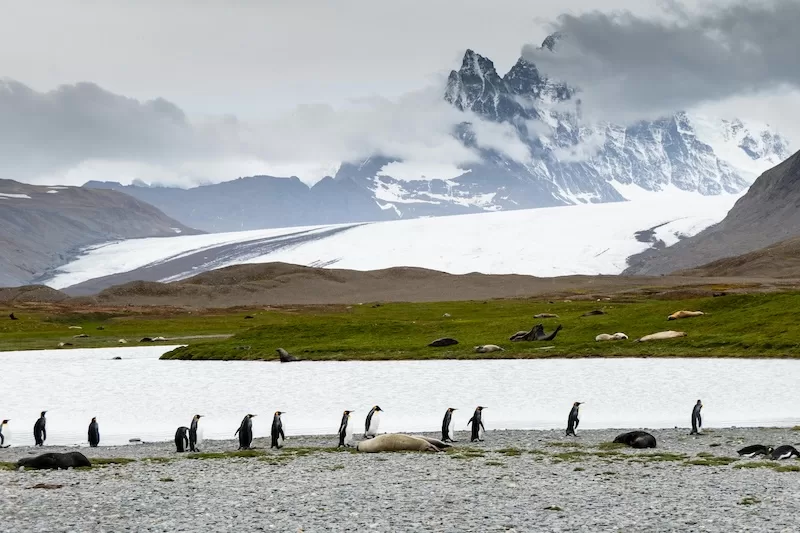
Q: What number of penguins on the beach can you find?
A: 15